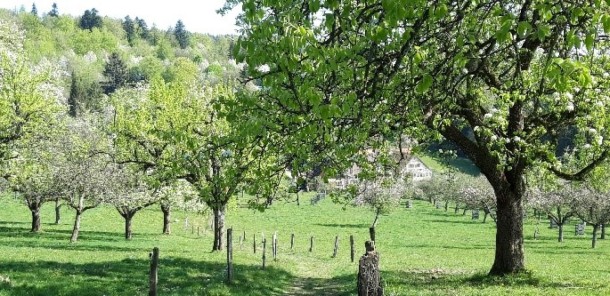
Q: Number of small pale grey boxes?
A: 5